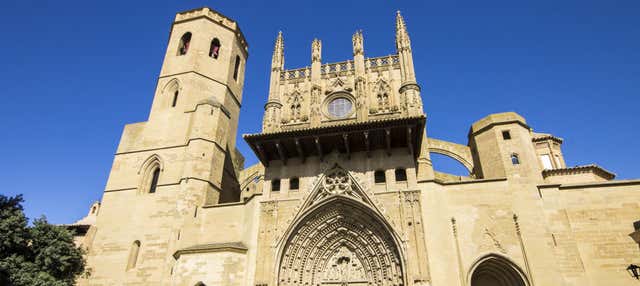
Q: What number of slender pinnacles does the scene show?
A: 4